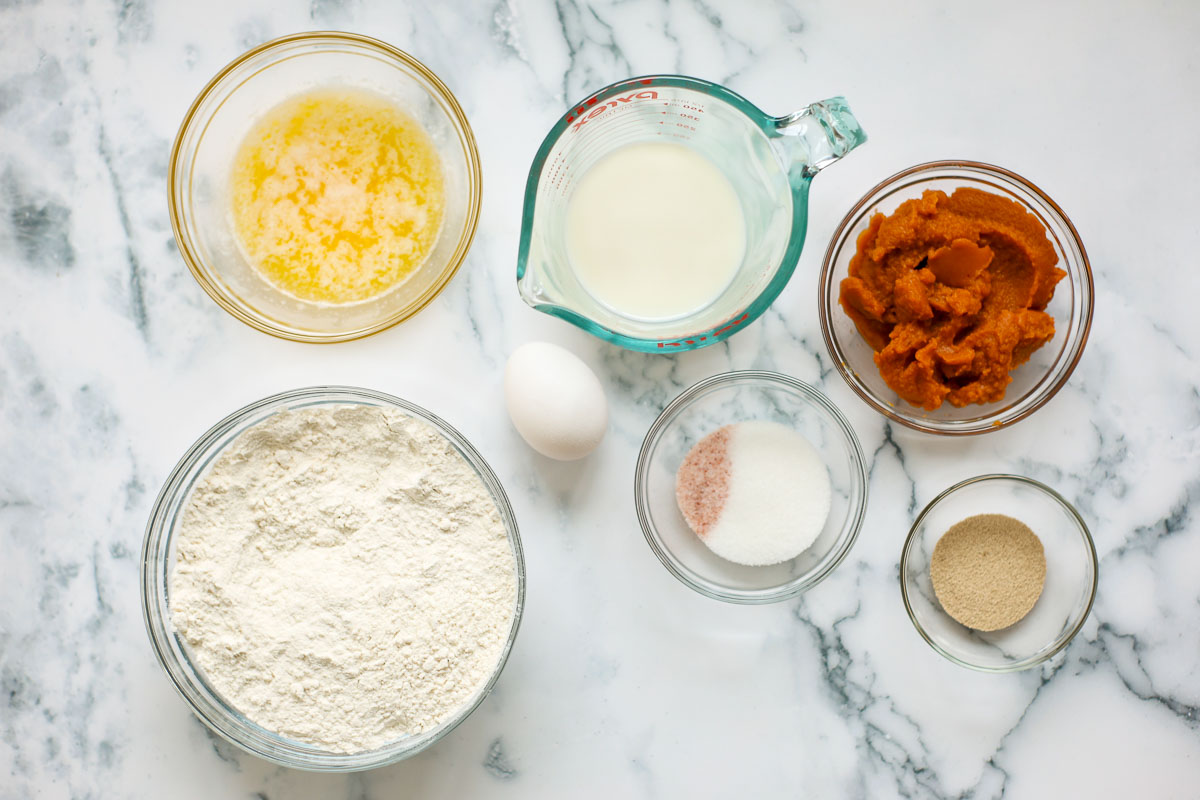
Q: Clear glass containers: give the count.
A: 6